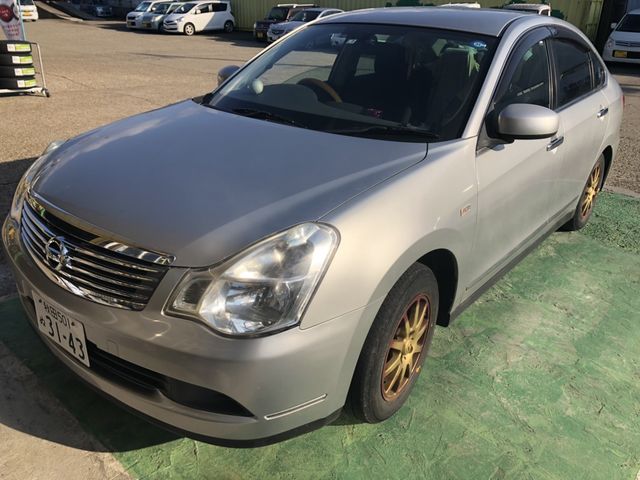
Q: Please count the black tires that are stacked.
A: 4